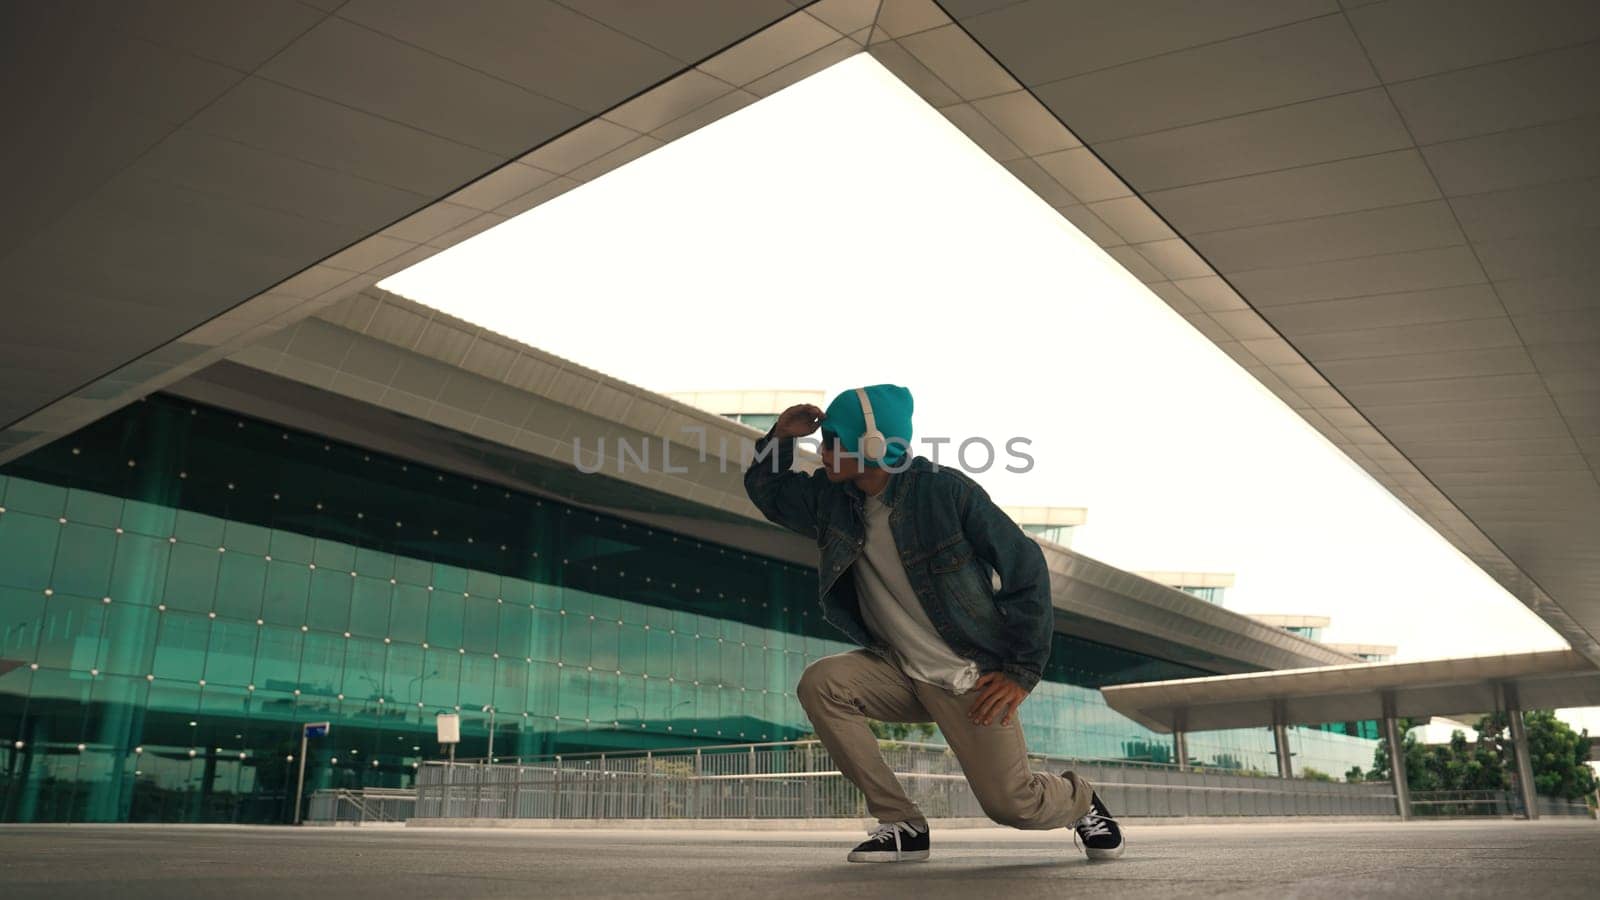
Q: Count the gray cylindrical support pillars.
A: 4